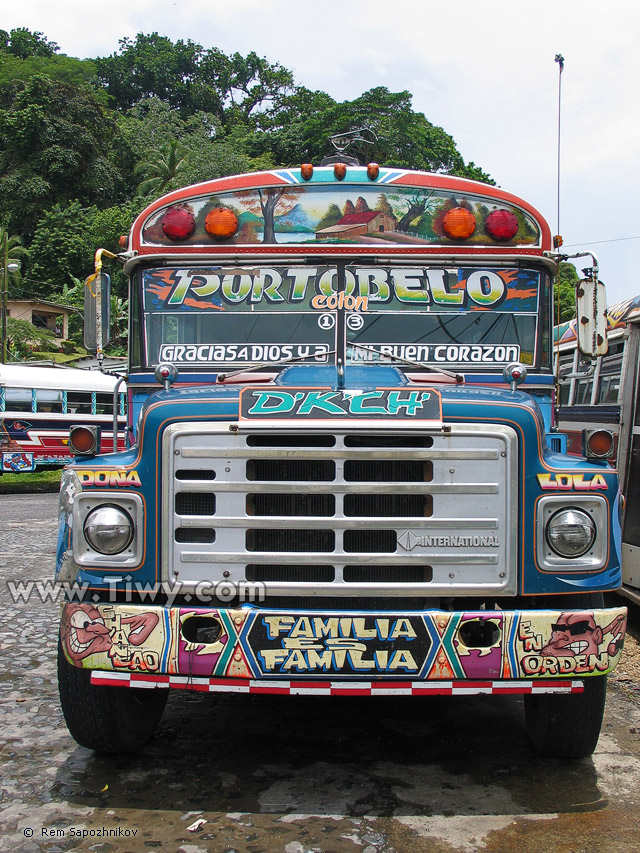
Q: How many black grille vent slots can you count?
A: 13